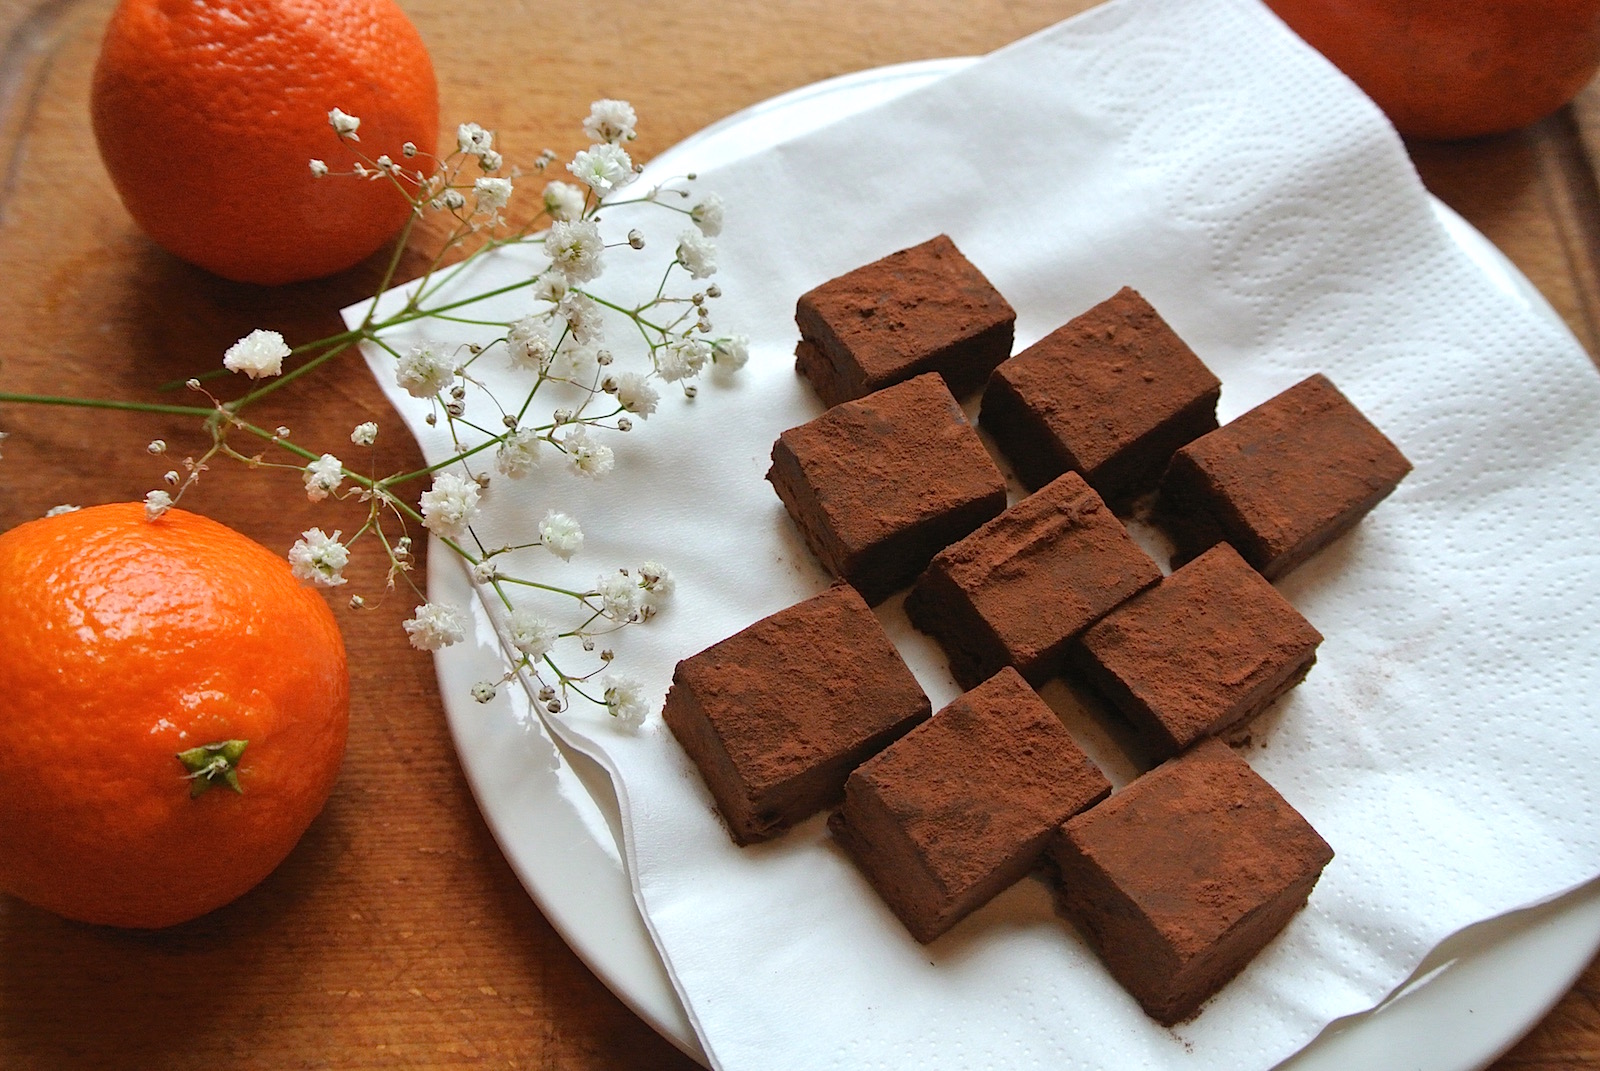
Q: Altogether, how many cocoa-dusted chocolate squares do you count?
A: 9